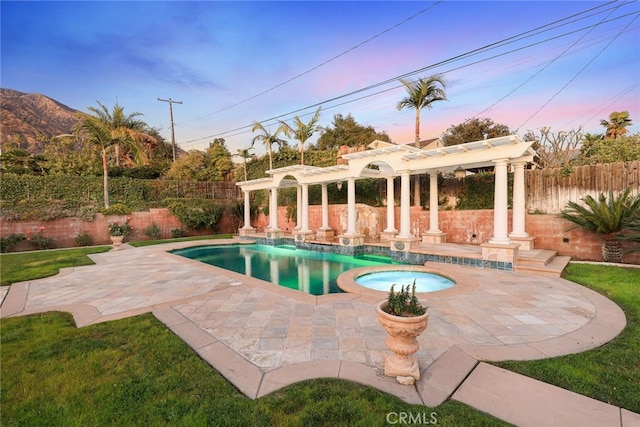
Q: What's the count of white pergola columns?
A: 12